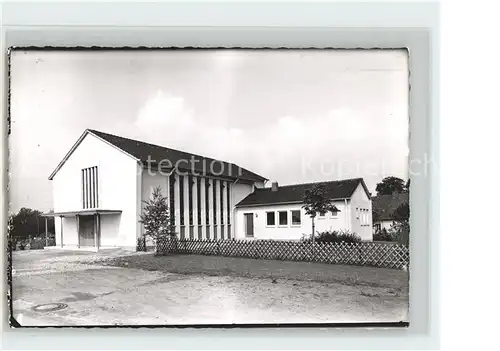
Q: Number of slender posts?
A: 4